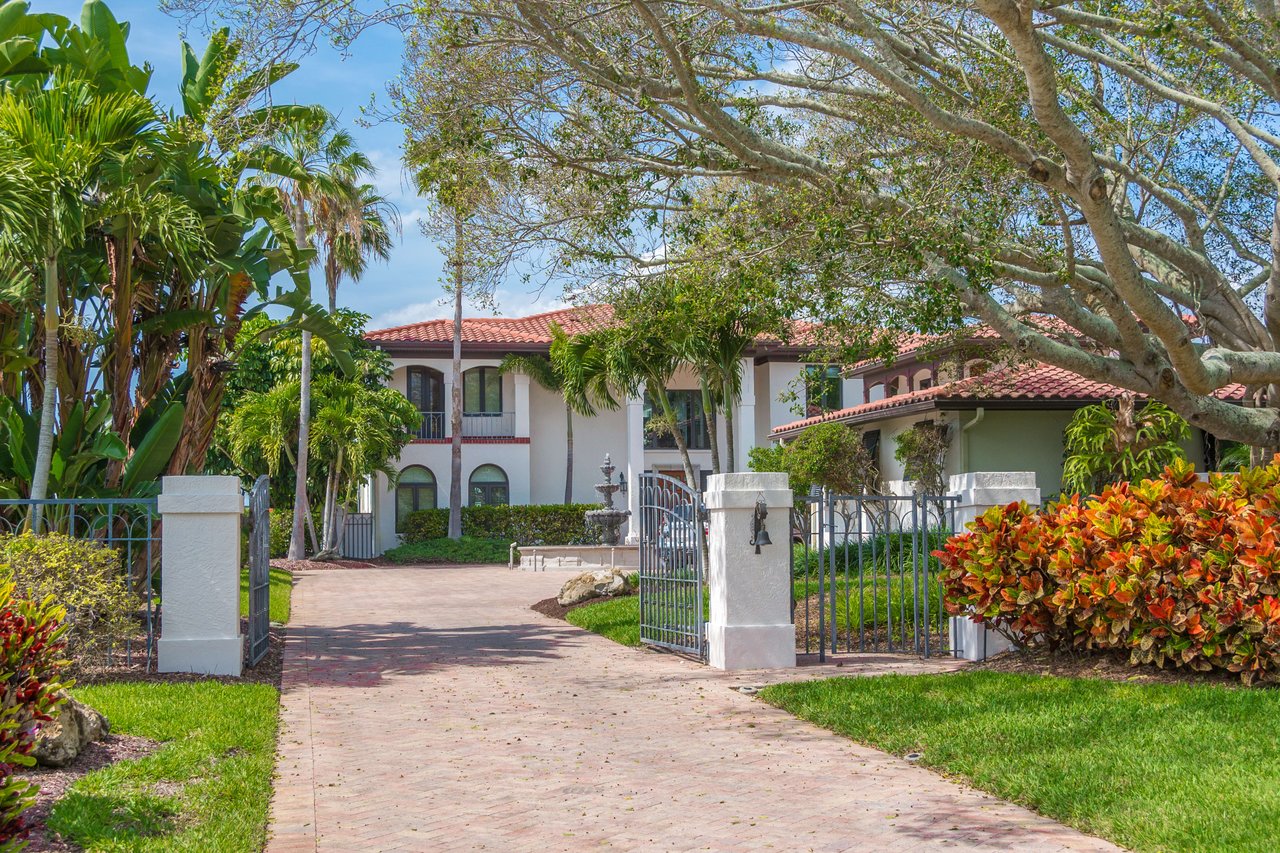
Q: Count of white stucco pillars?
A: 3